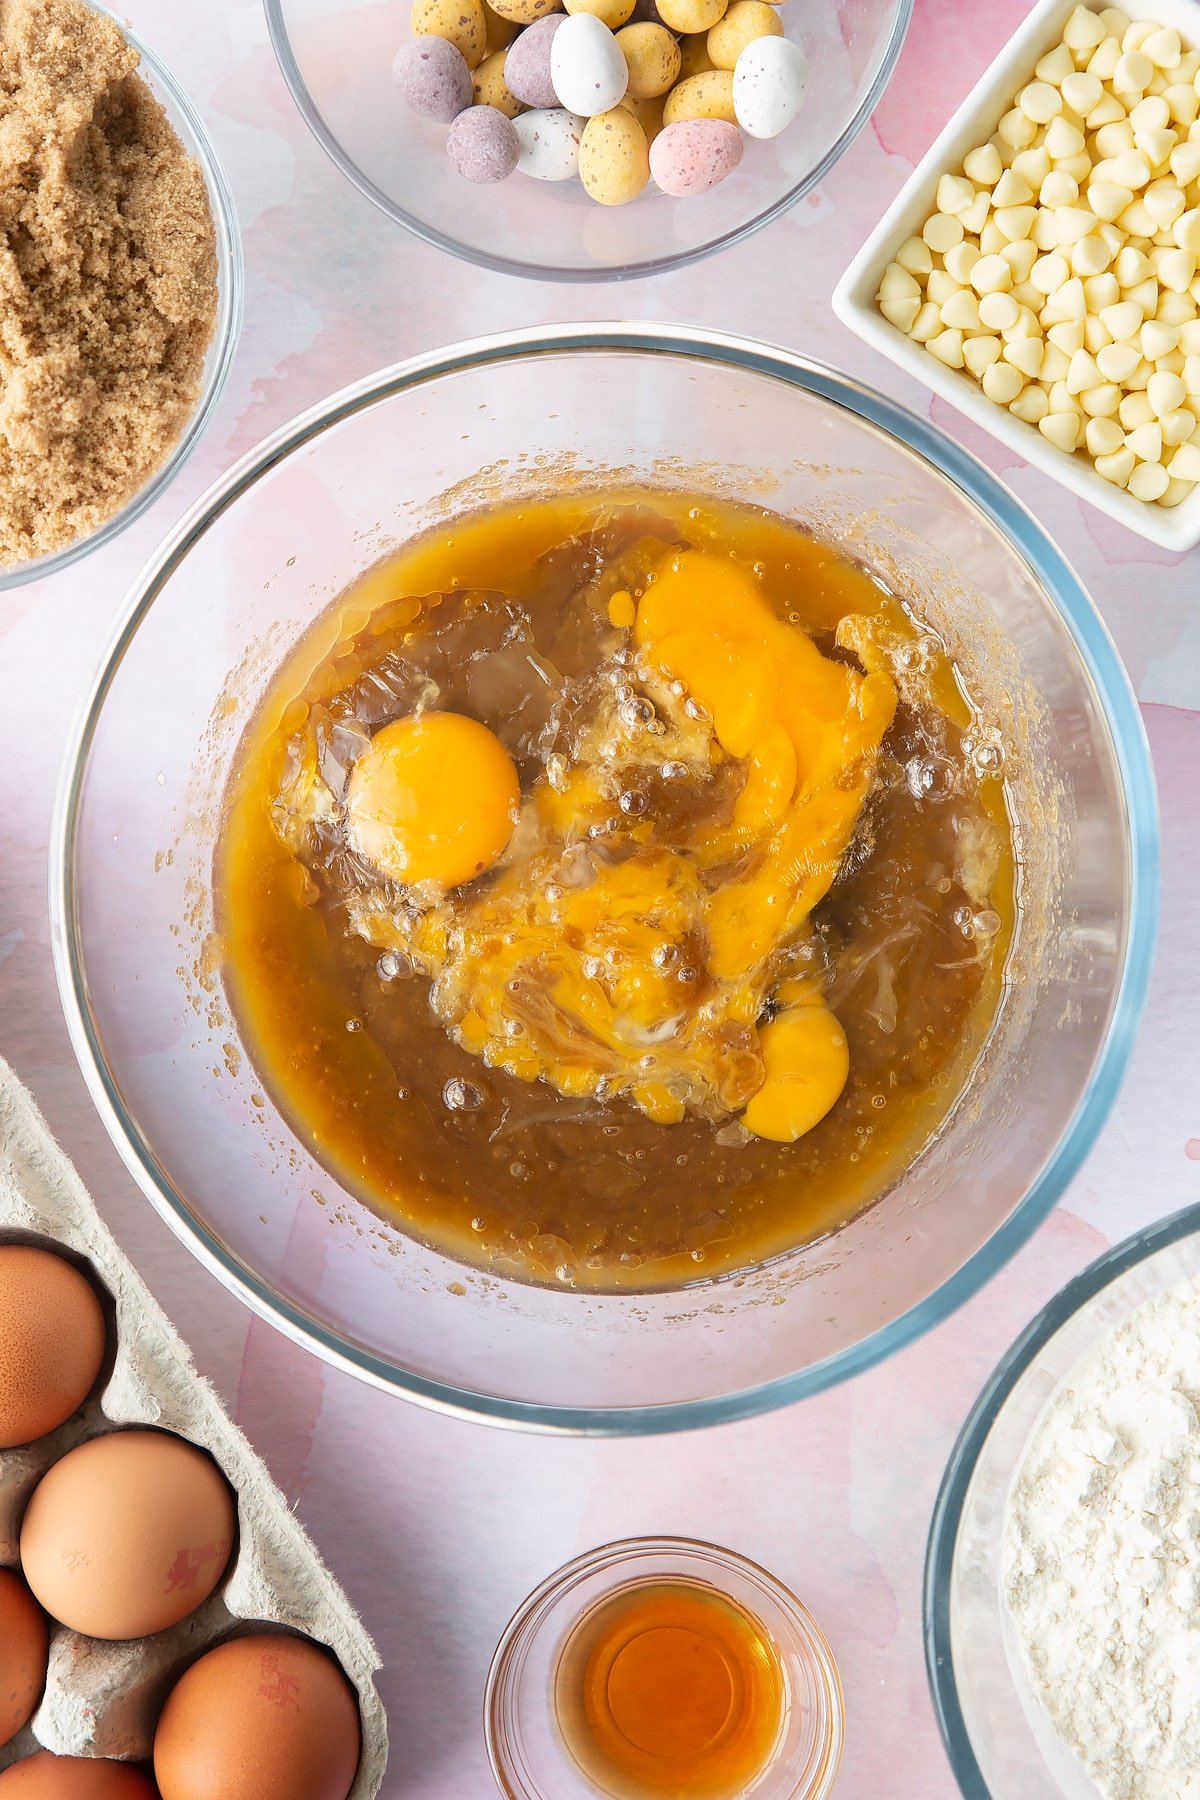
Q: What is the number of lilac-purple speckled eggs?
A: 3